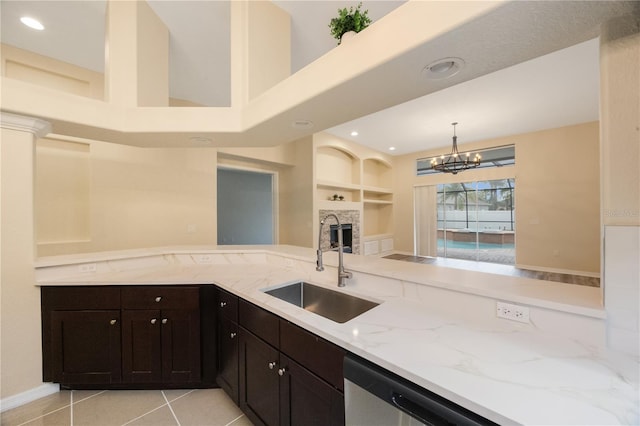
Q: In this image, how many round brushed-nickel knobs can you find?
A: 8